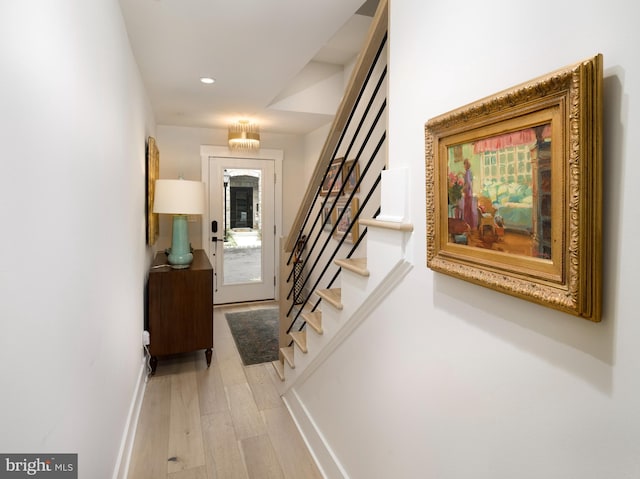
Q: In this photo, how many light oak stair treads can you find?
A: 7